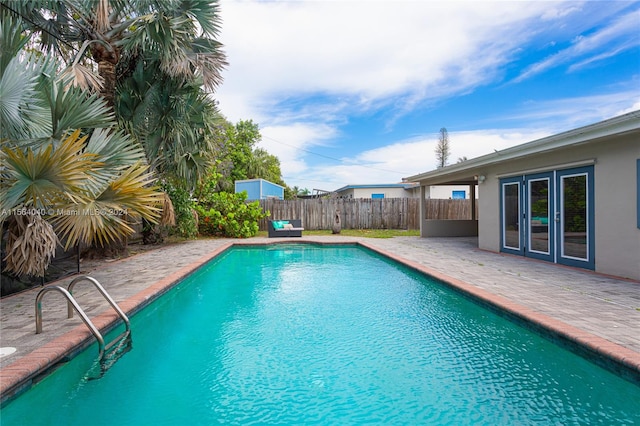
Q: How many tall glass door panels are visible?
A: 3